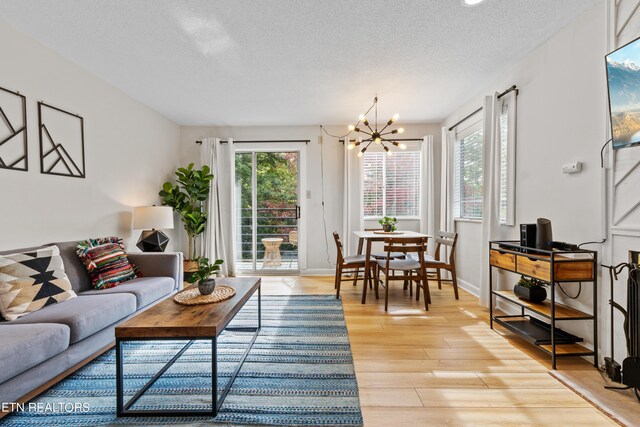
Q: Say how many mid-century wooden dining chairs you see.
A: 4